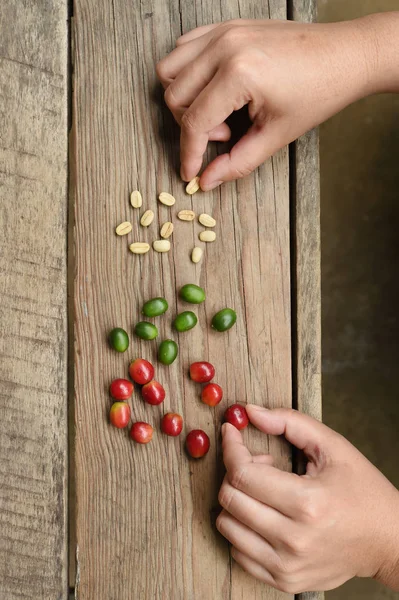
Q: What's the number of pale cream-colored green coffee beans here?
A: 12